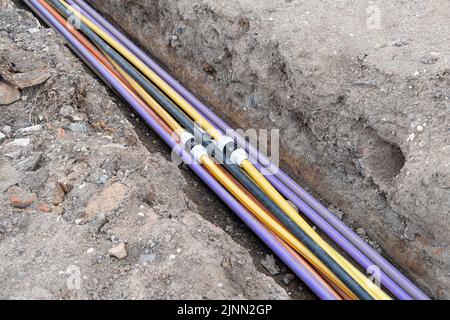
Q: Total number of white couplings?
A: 4